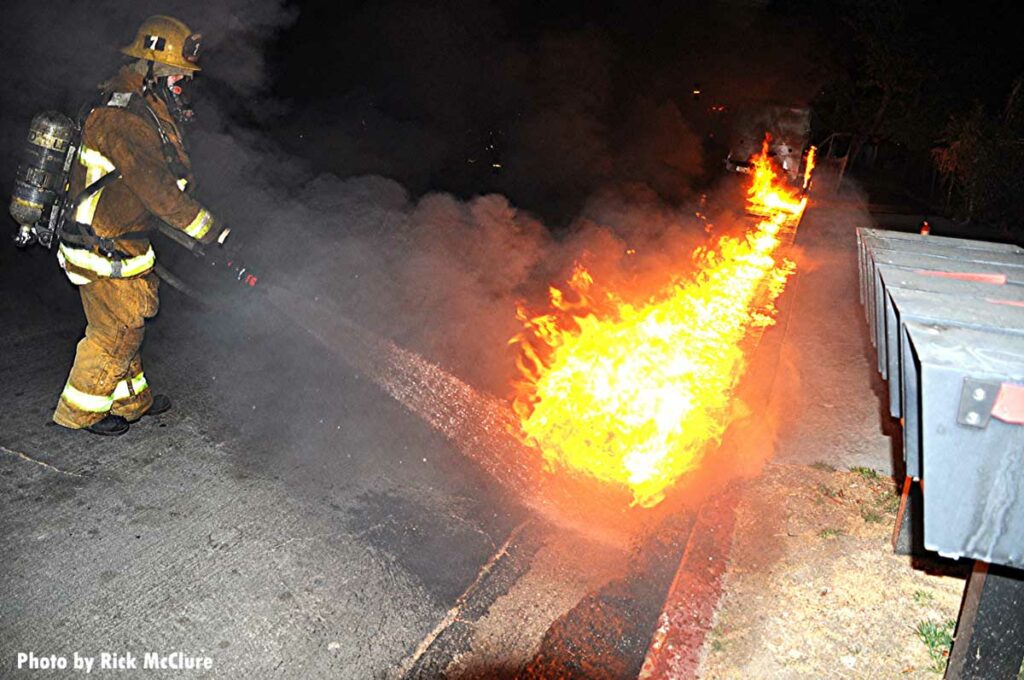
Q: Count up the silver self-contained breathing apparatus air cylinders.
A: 1